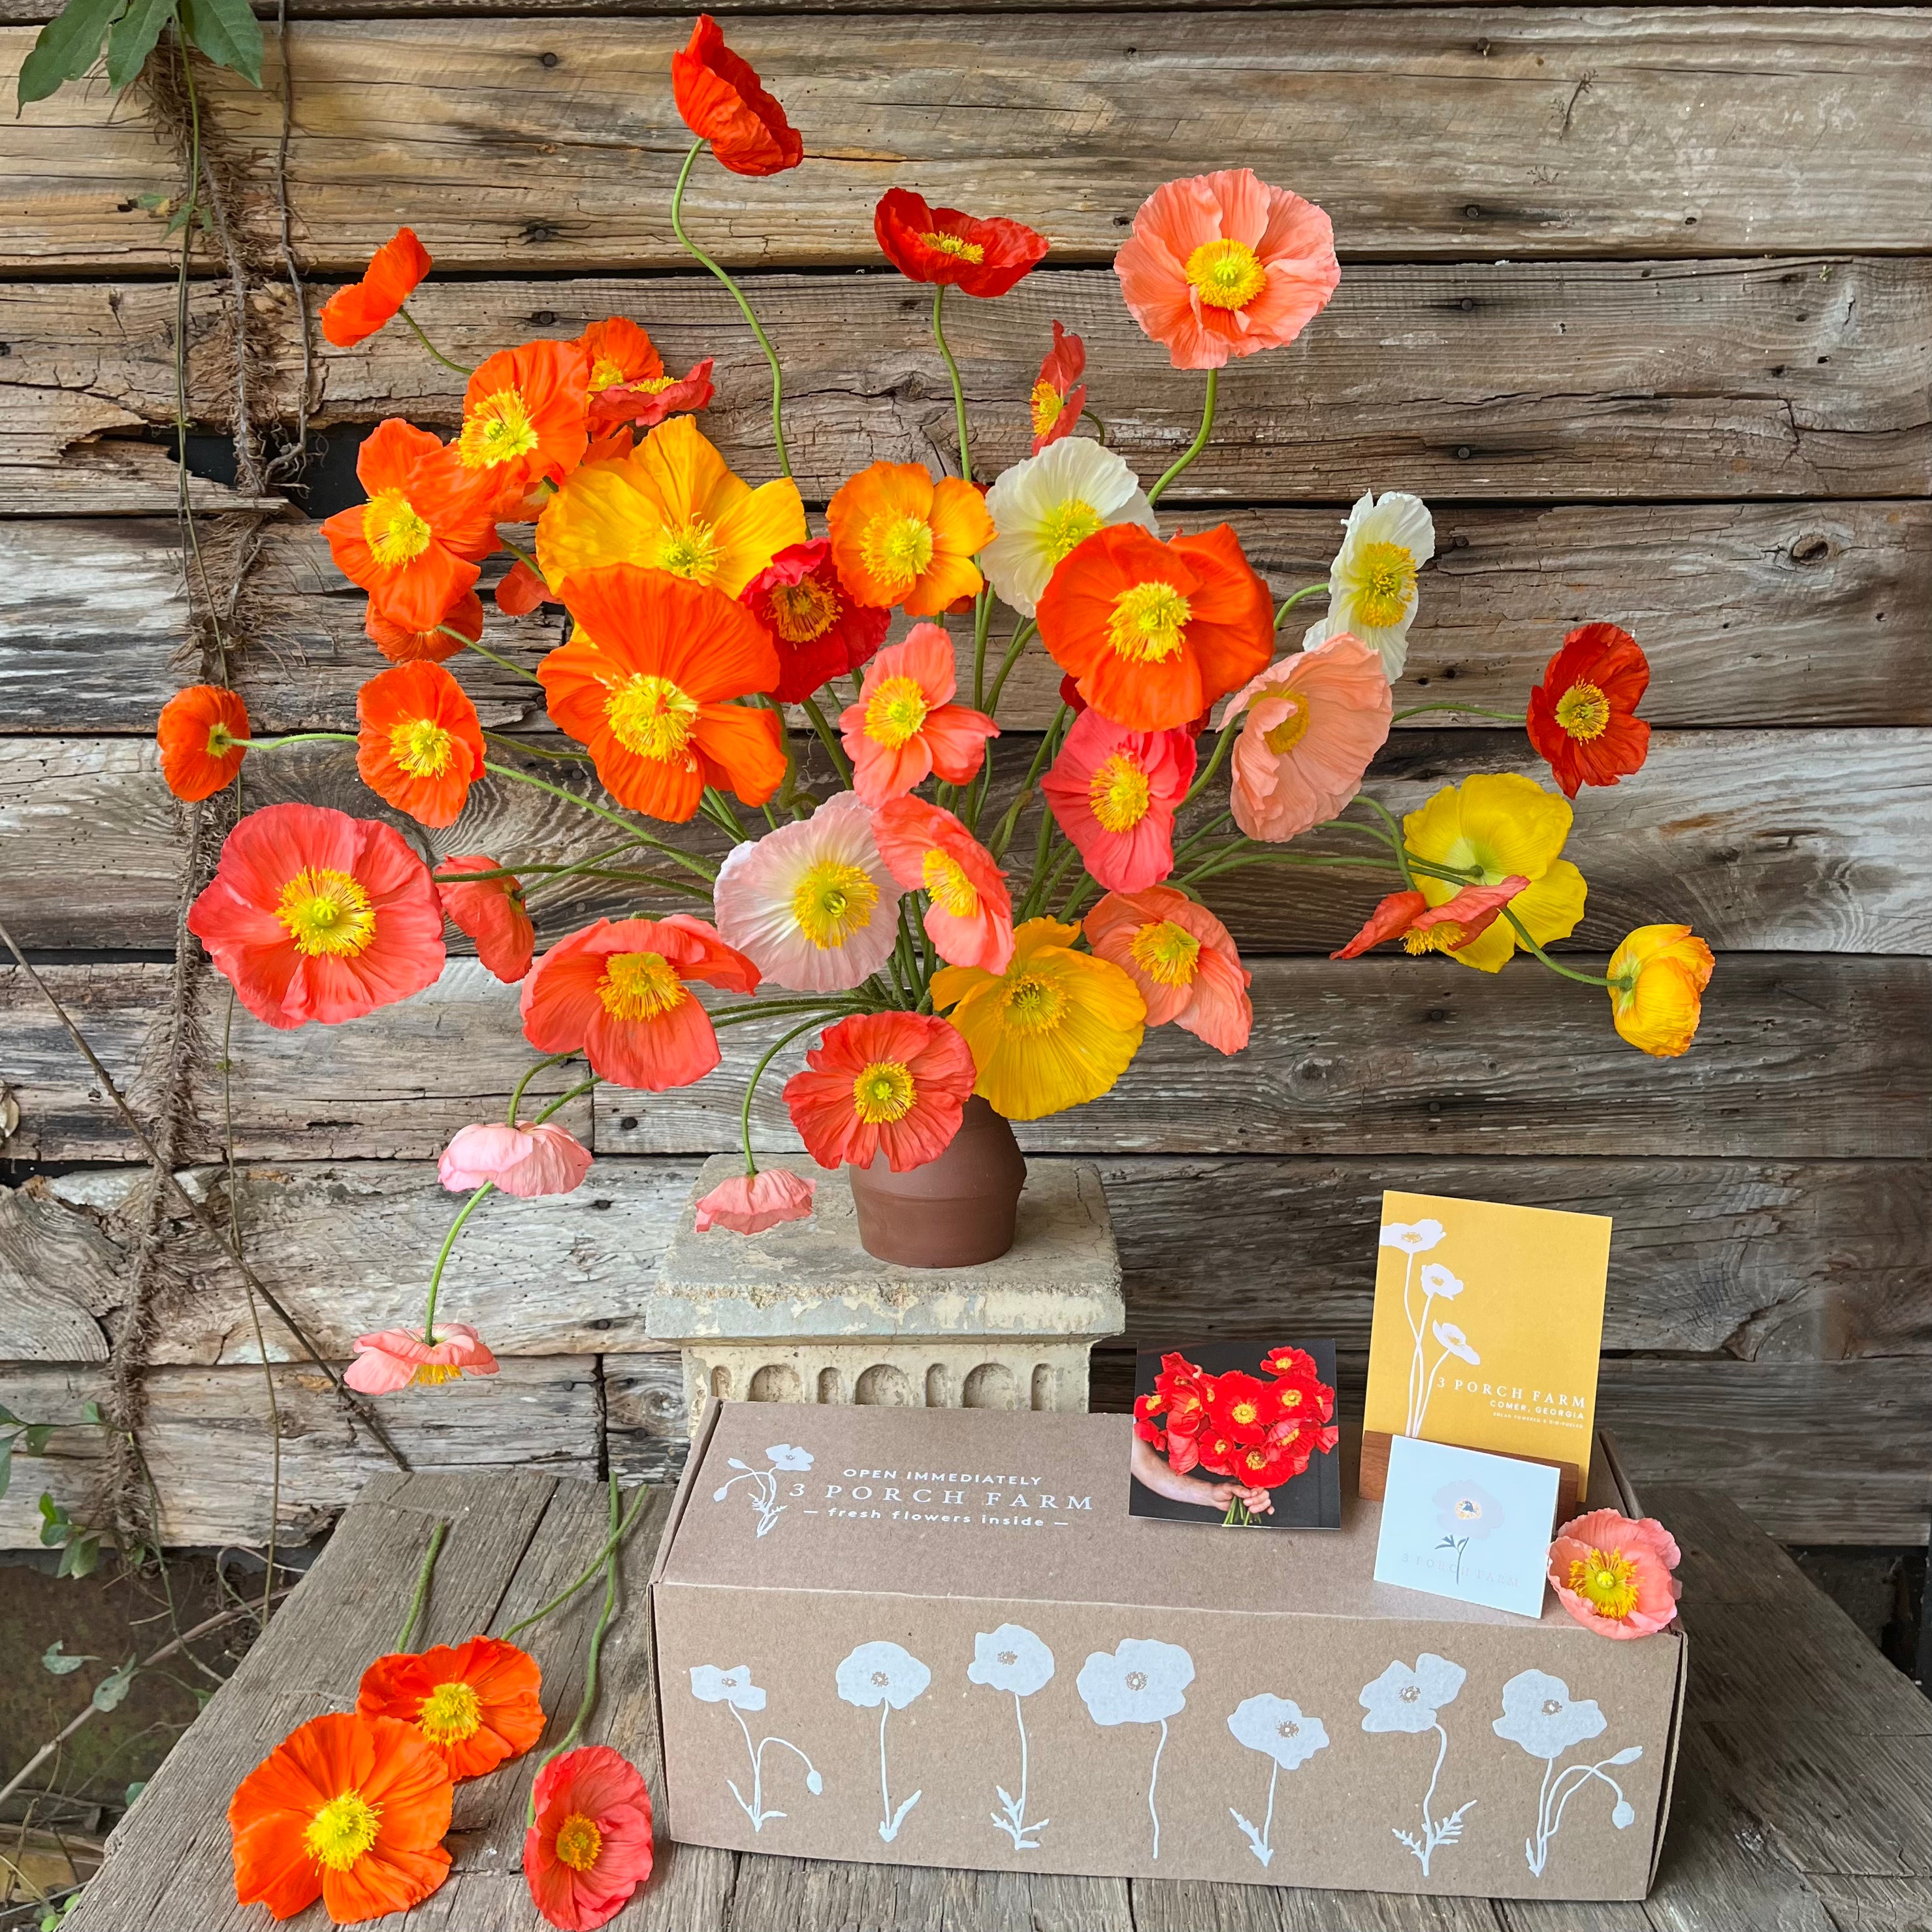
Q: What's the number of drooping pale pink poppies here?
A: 3